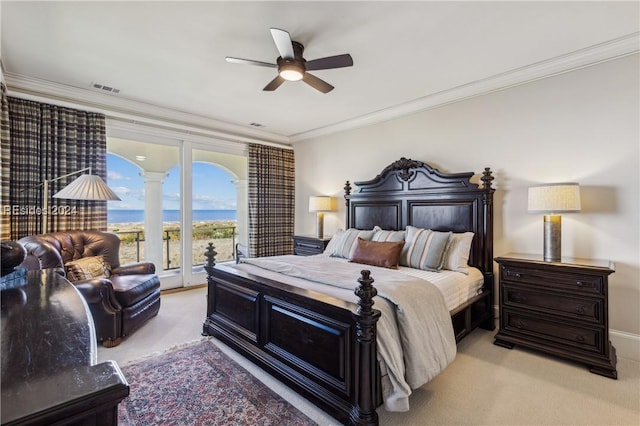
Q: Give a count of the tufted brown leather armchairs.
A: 1